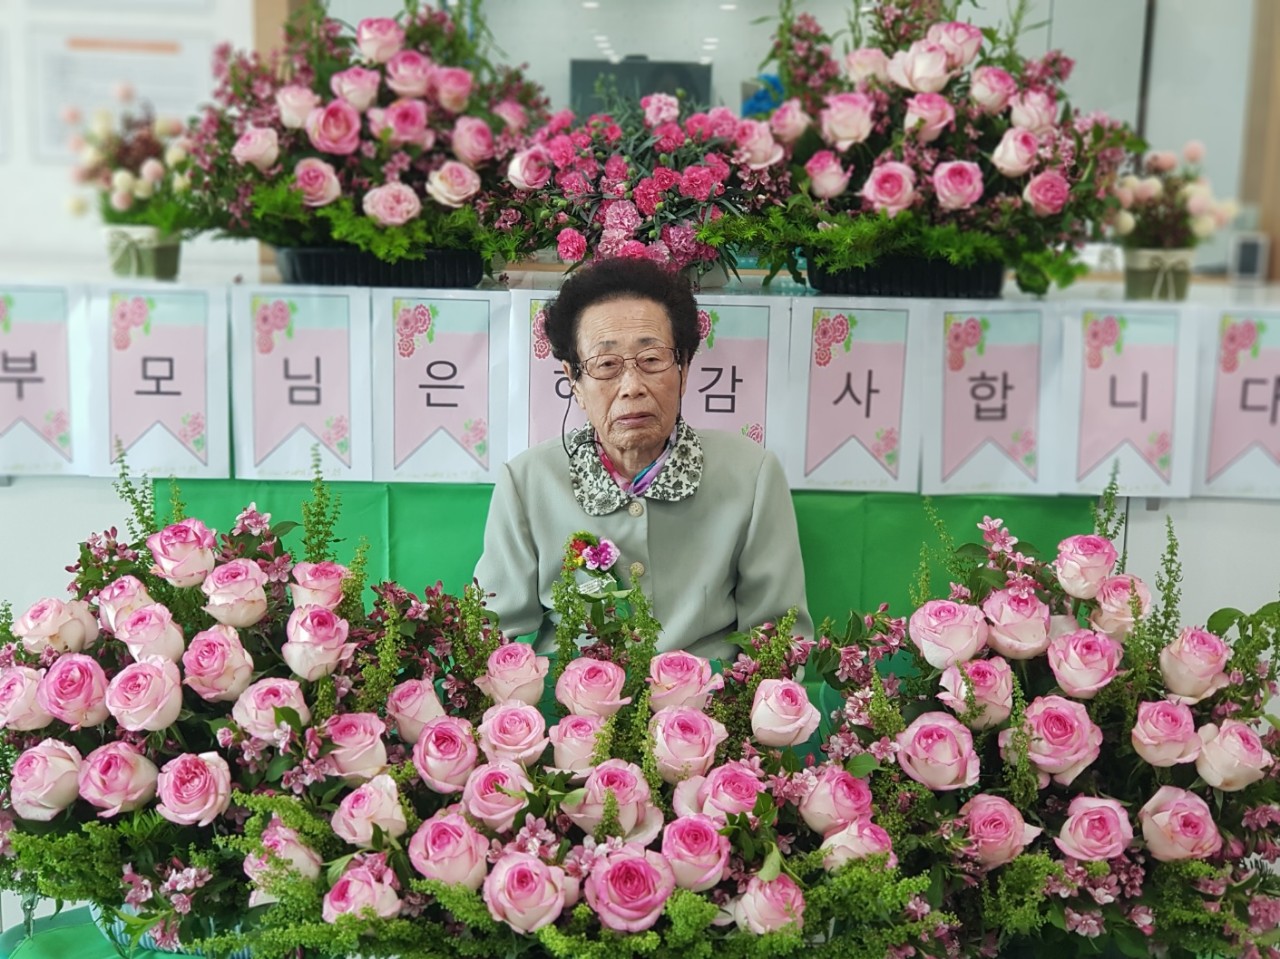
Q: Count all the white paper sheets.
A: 10